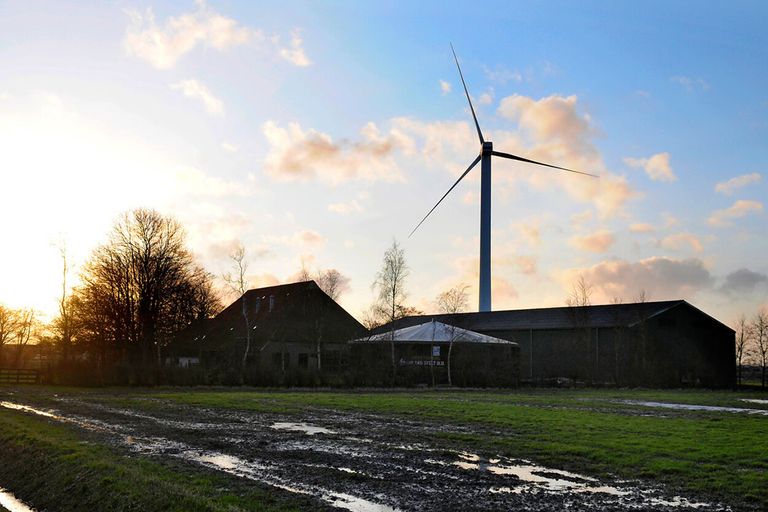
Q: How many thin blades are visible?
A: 3